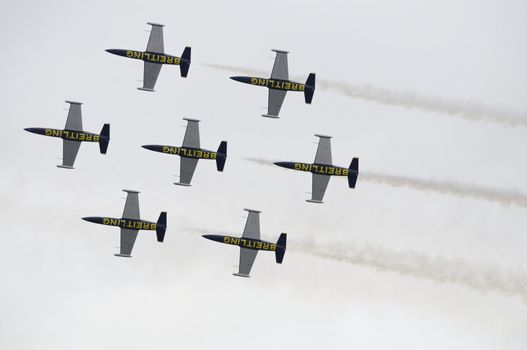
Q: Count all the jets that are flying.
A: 7